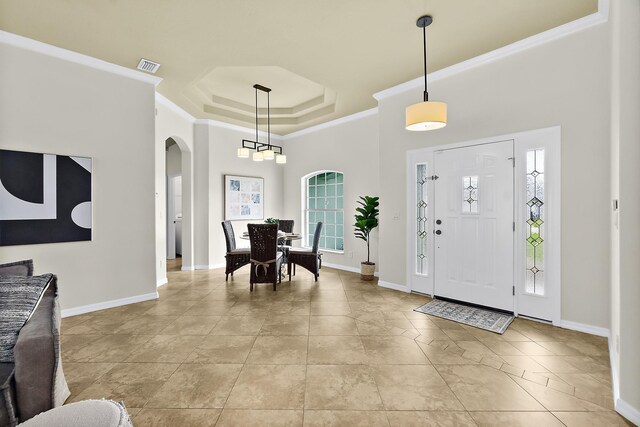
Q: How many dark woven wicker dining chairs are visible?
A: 4